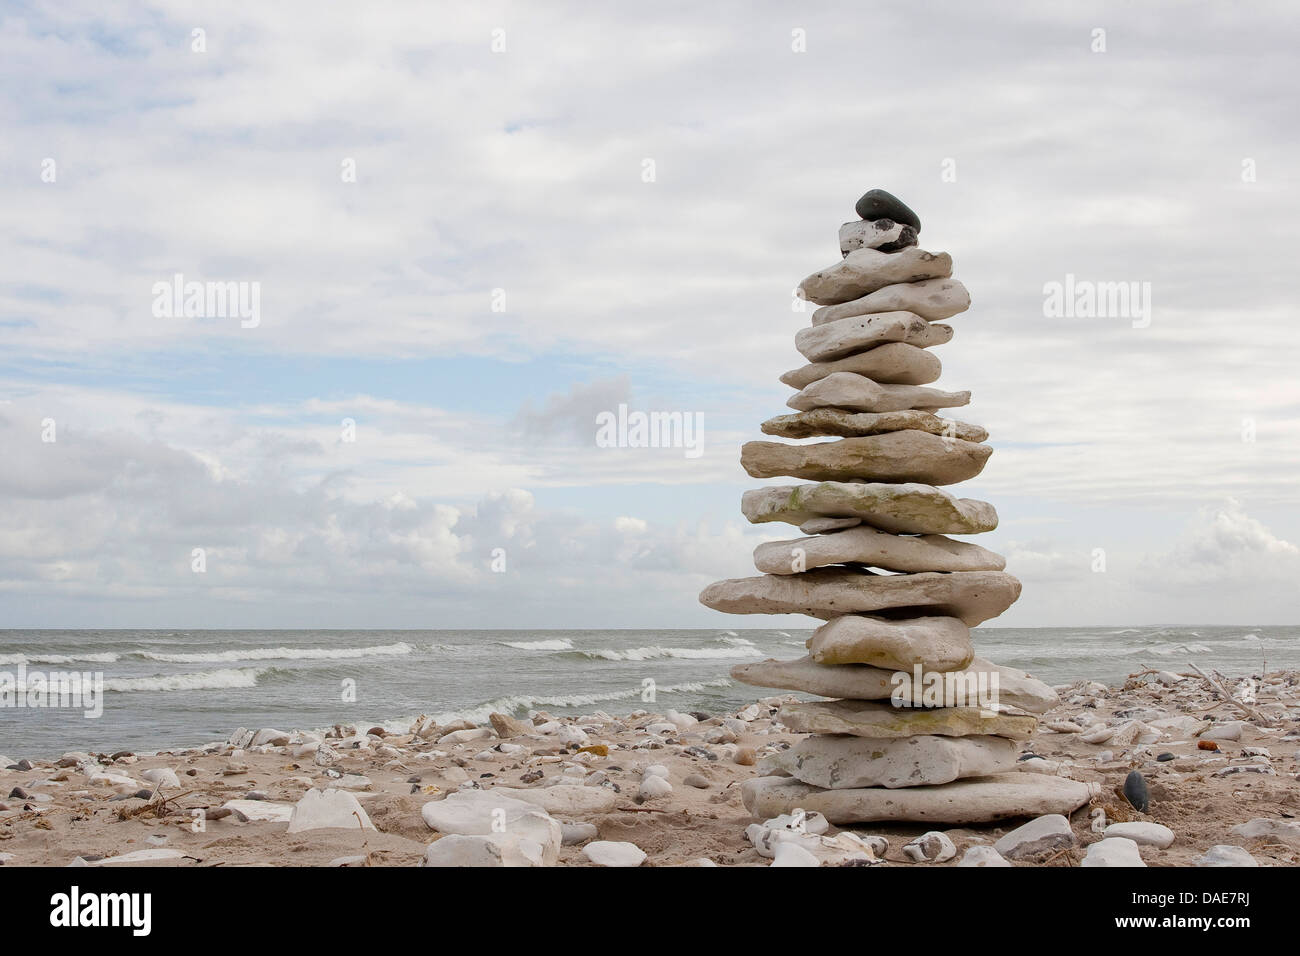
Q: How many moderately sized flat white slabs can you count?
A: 15